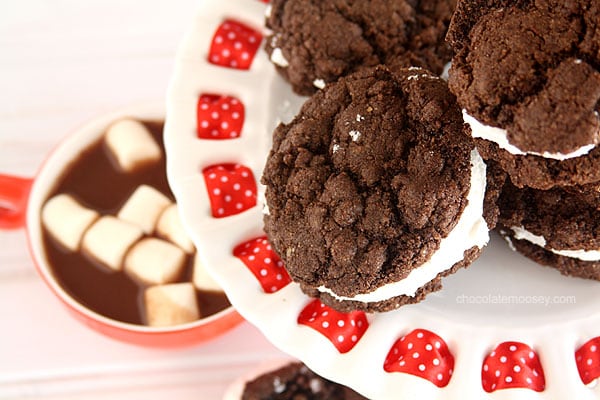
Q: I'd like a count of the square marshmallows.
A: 8